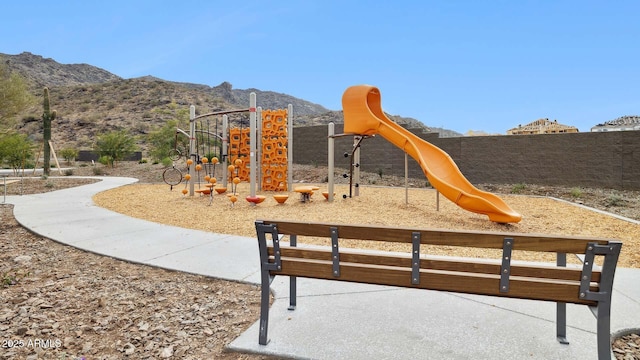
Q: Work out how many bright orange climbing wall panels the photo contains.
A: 2